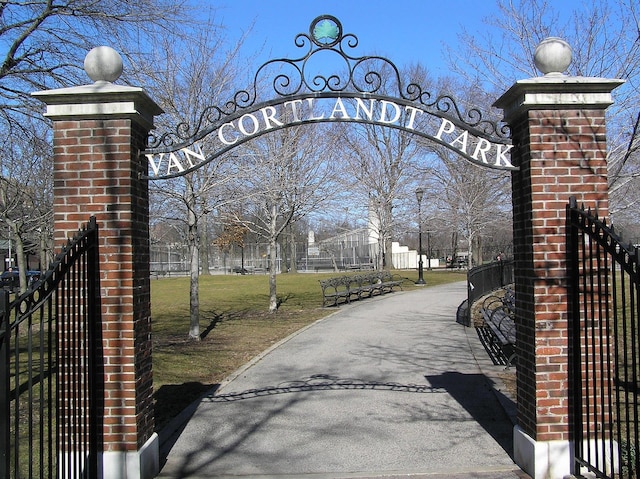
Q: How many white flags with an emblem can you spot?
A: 0